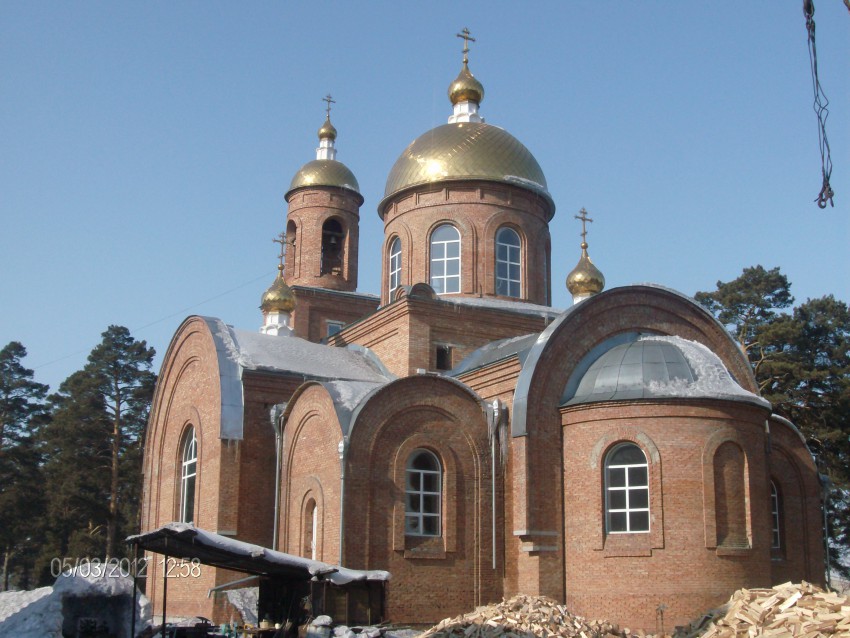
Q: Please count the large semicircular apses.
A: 1